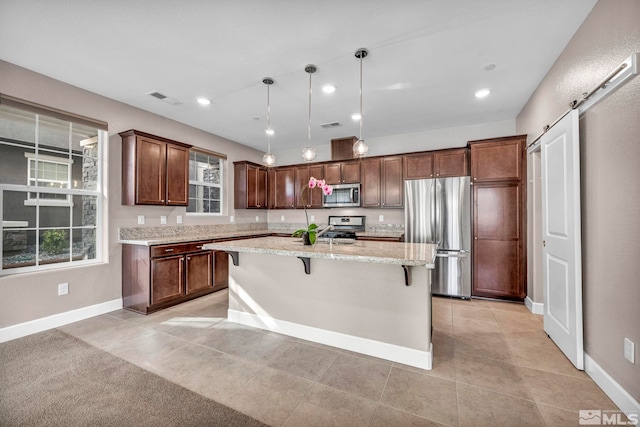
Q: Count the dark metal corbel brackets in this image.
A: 3